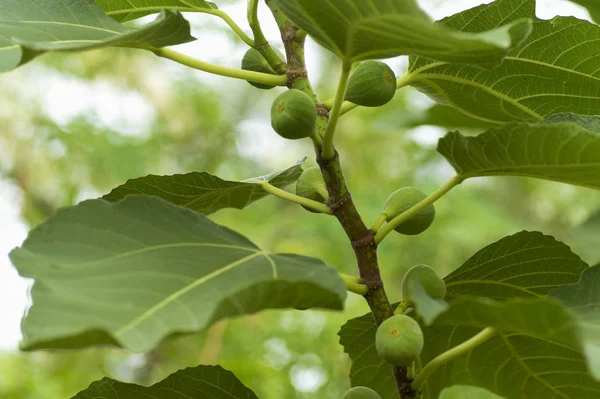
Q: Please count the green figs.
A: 8